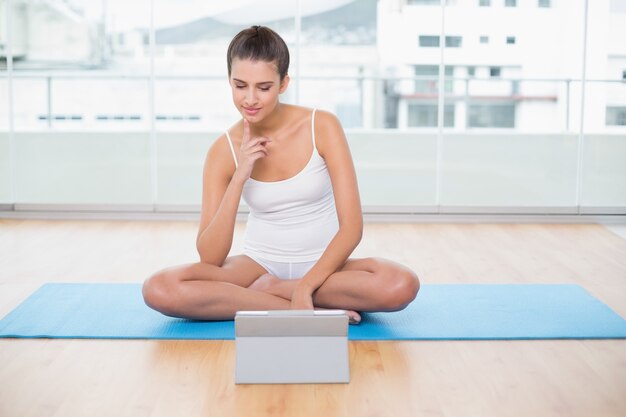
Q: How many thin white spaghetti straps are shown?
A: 2